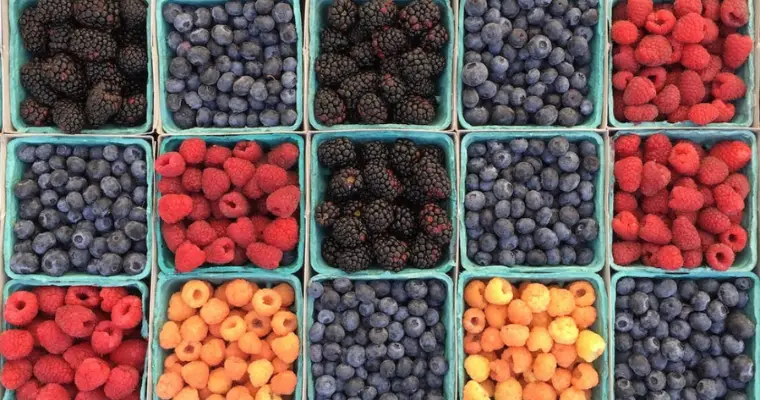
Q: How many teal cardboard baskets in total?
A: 15